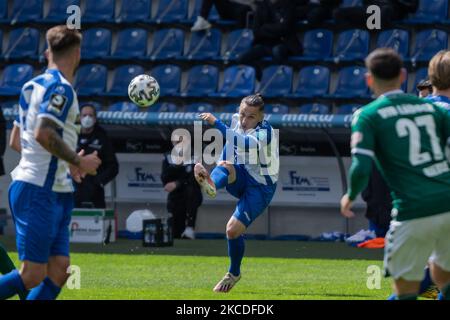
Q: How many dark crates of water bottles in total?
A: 1